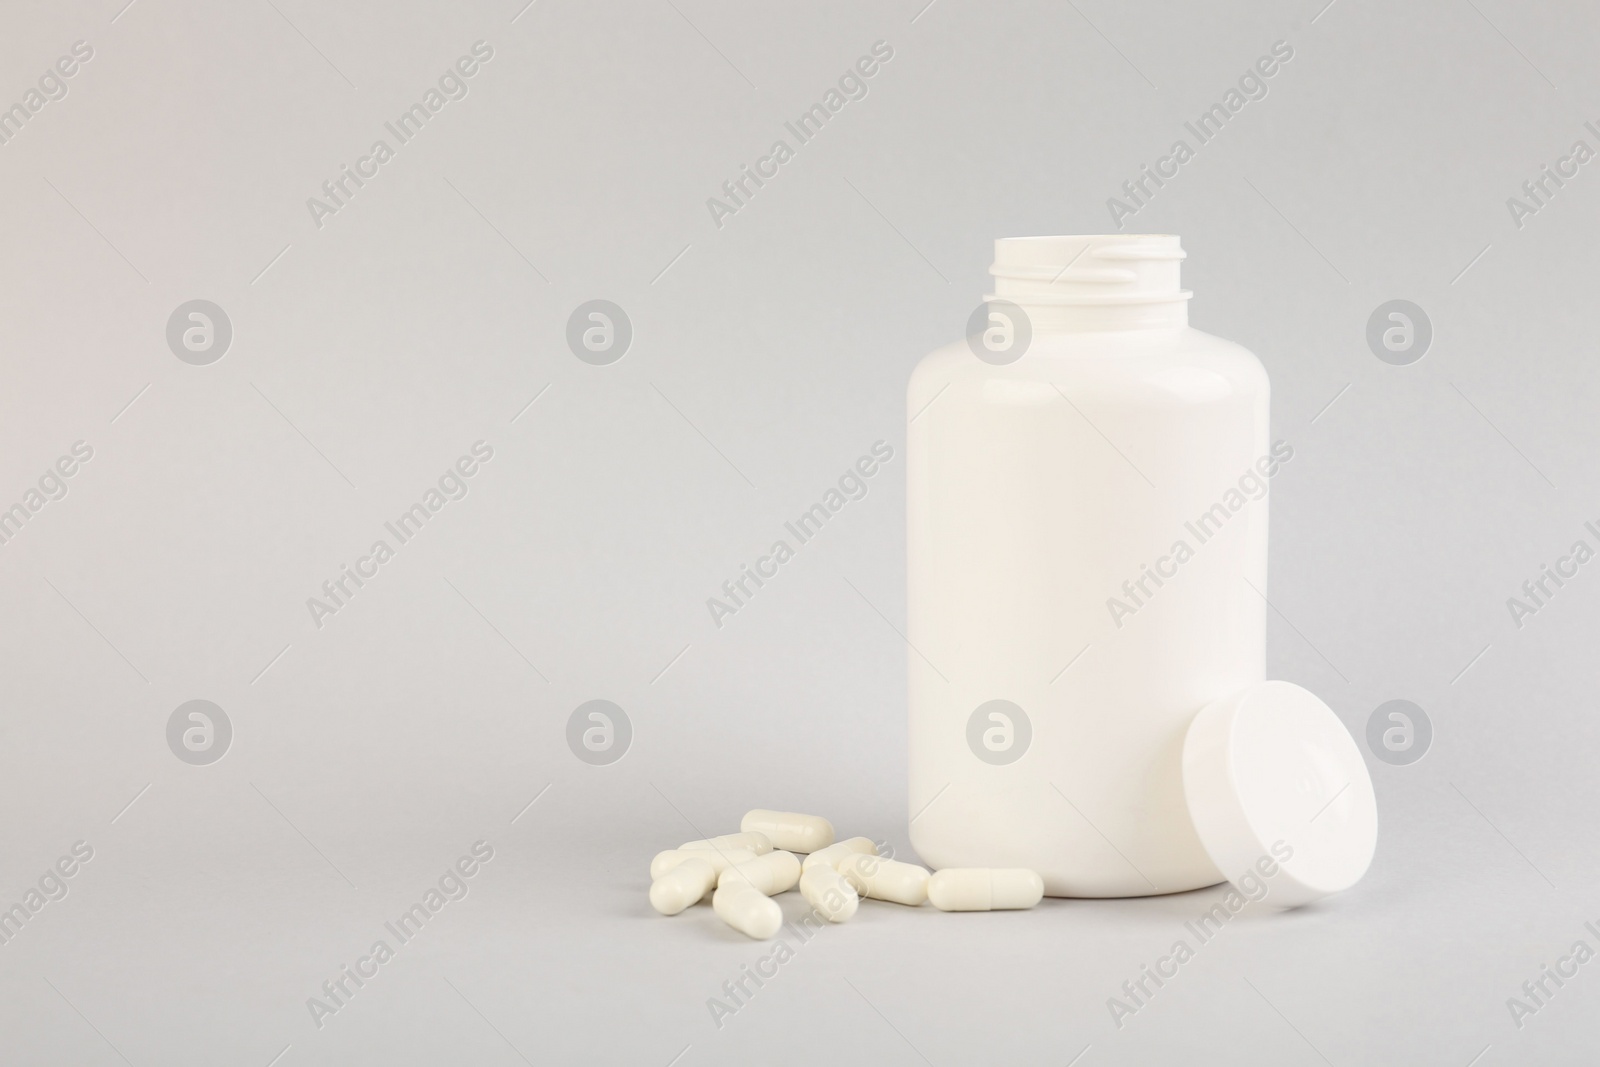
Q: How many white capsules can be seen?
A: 10